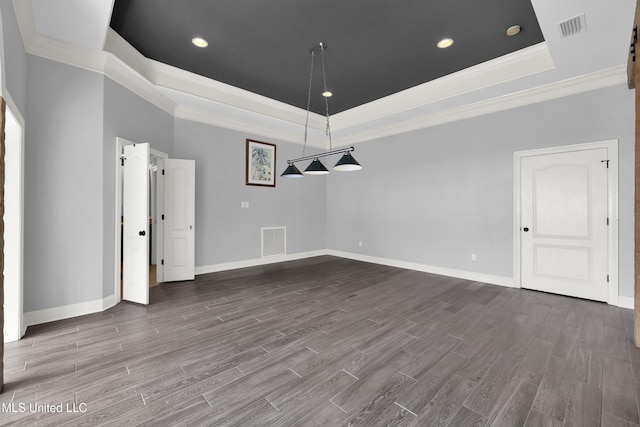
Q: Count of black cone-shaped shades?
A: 3